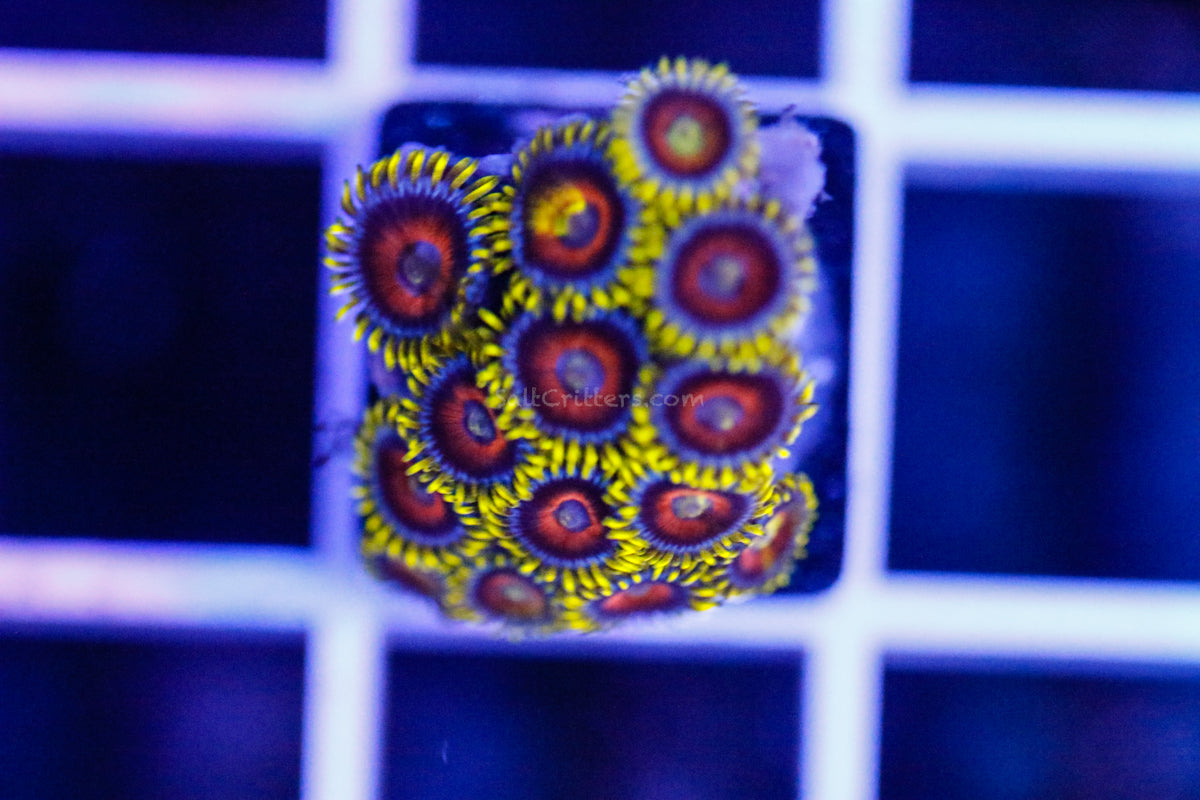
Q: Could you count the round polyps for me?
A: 14